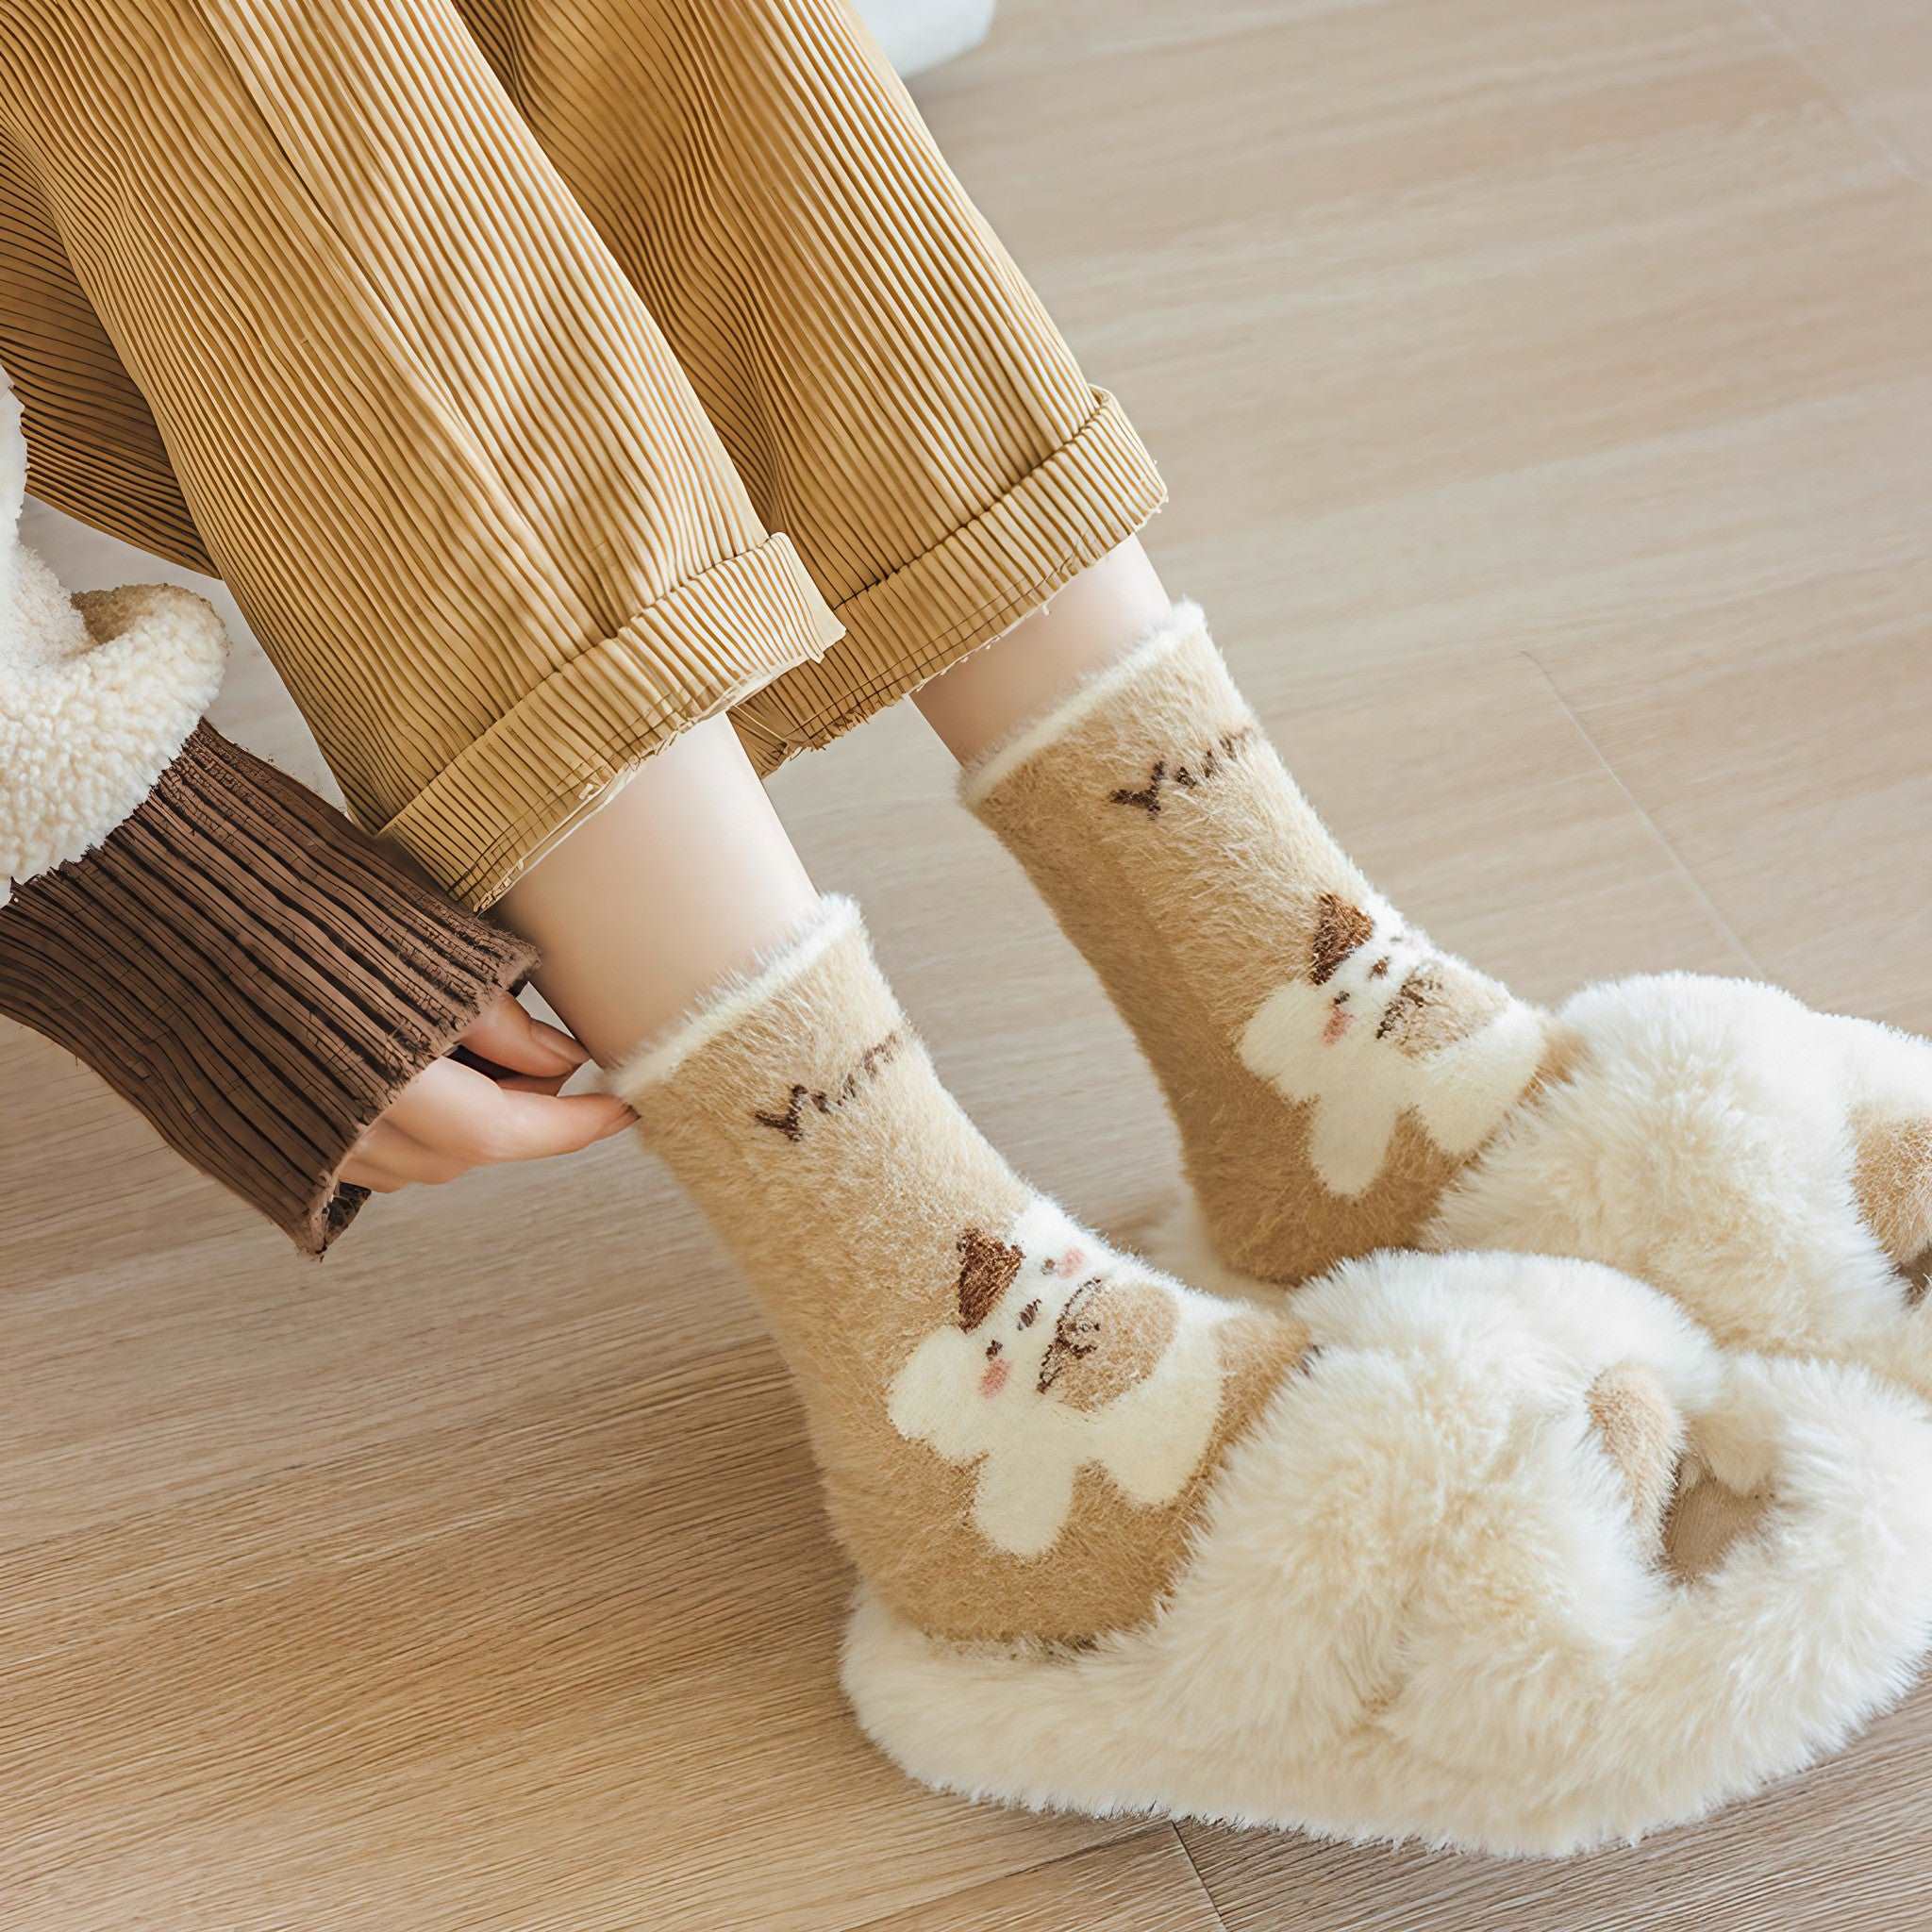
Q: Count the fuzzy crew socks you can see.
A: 2